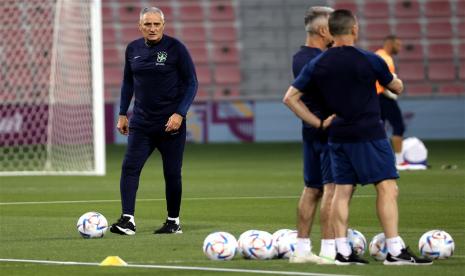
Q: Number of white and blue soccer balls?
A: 7